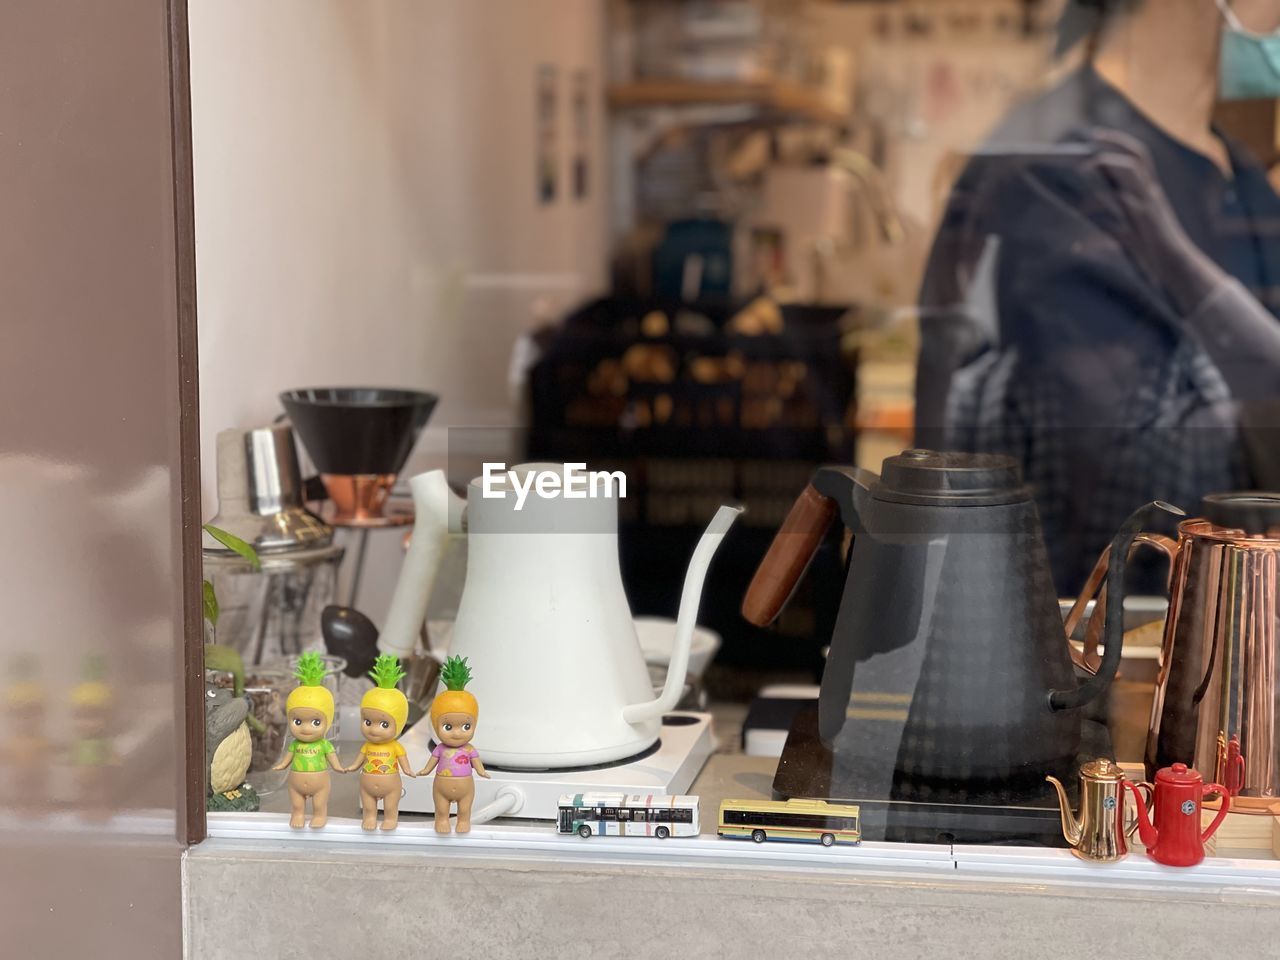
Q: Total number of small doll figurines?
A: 3